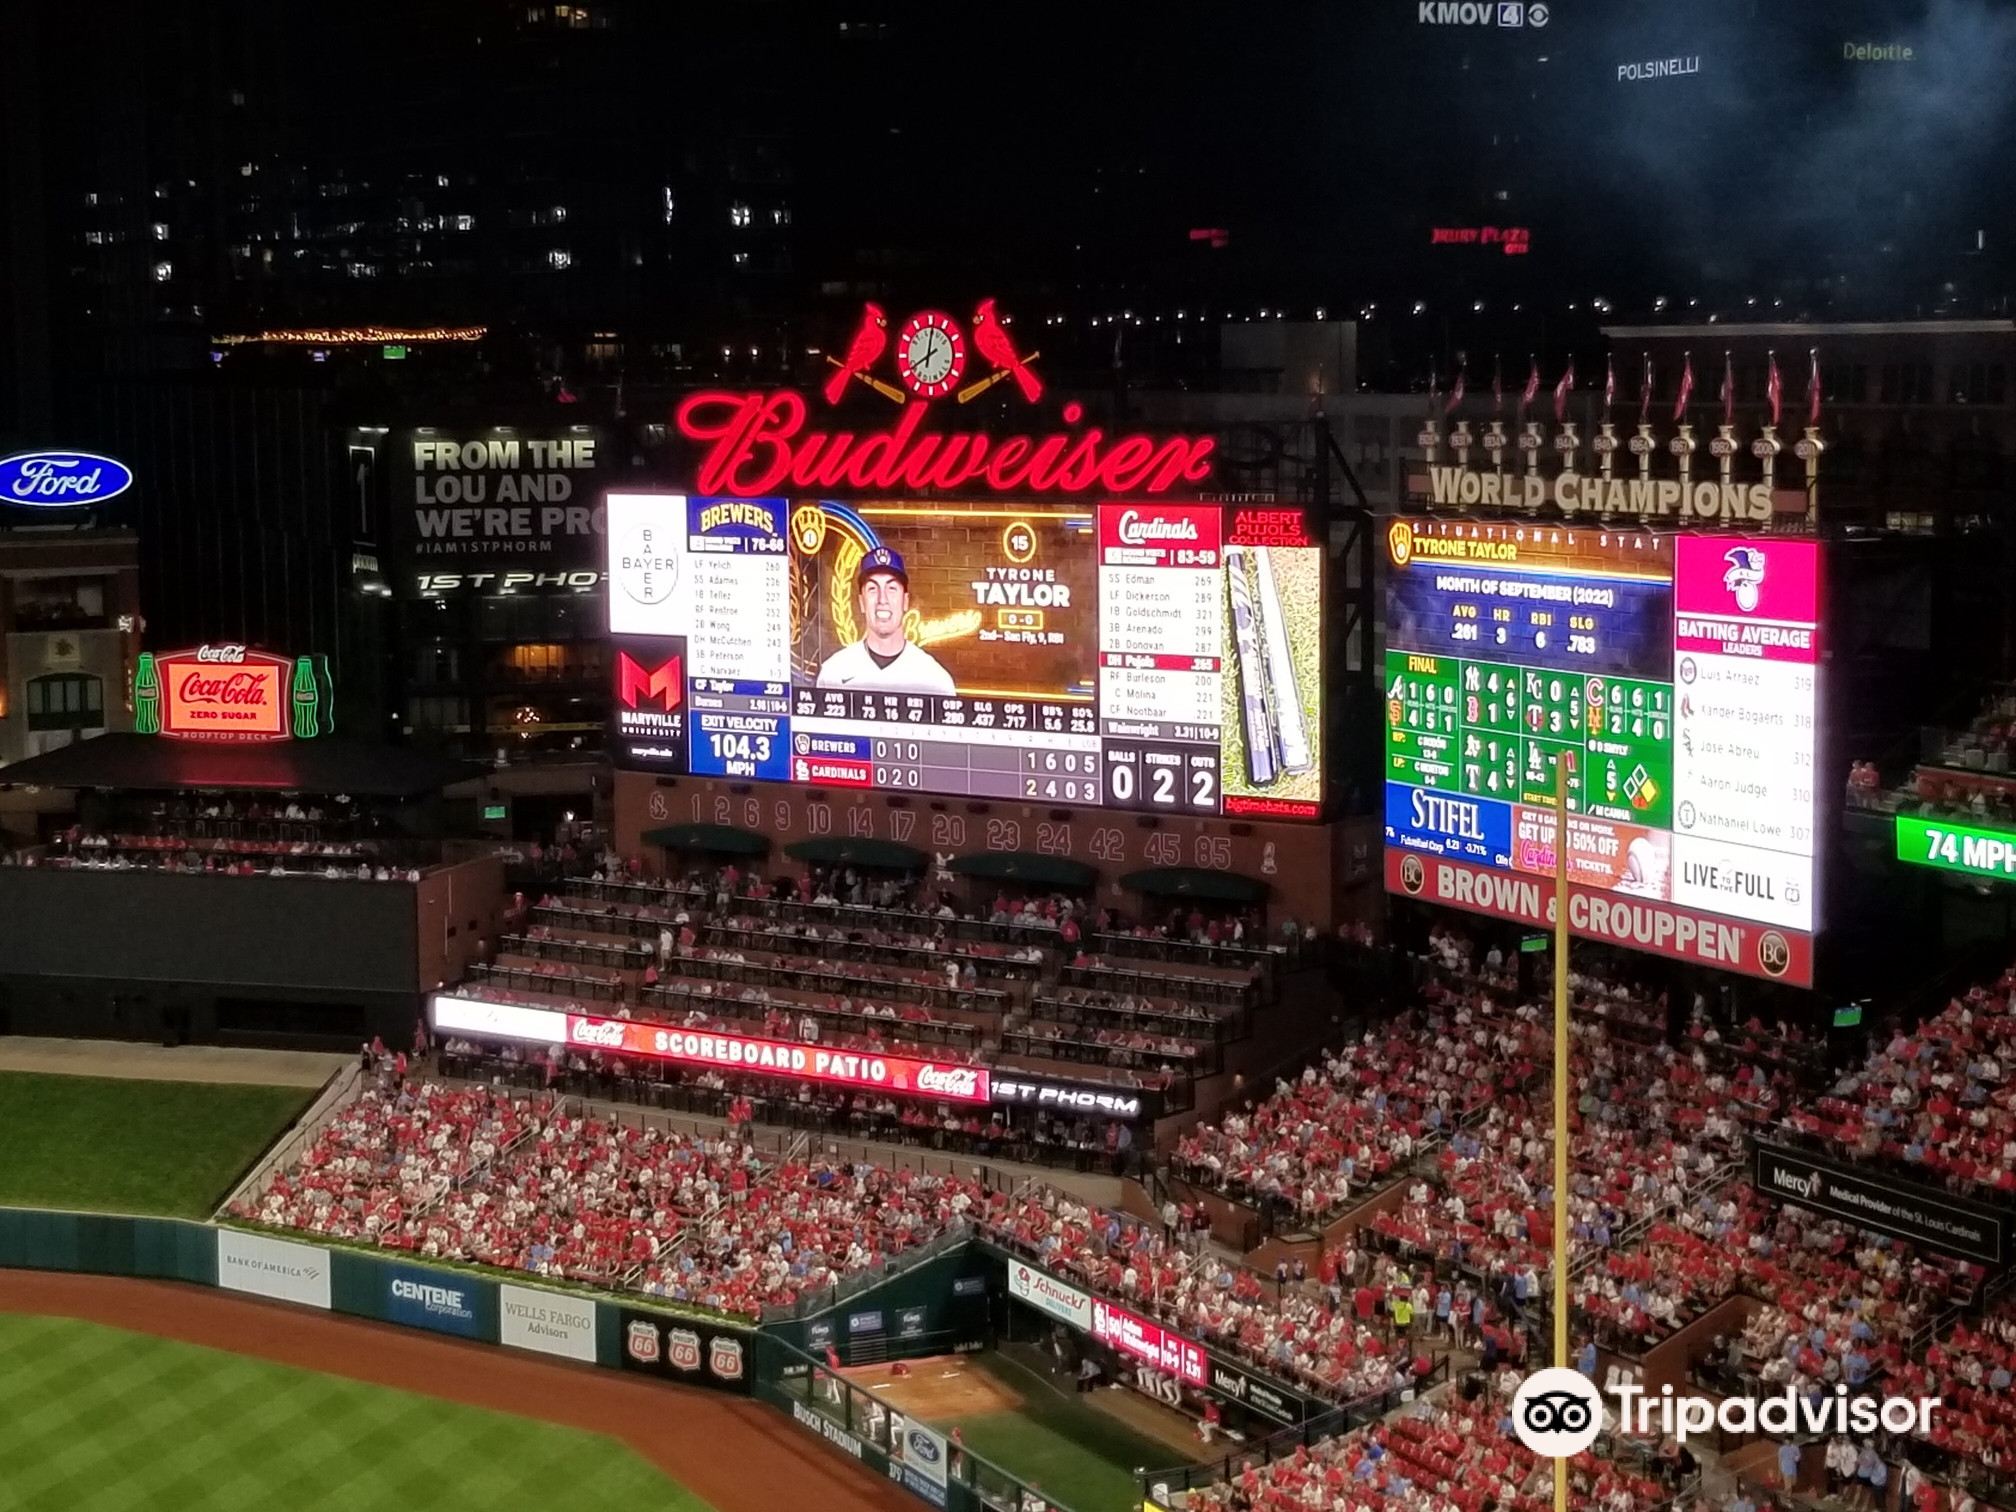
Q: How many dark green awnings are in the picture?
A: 4